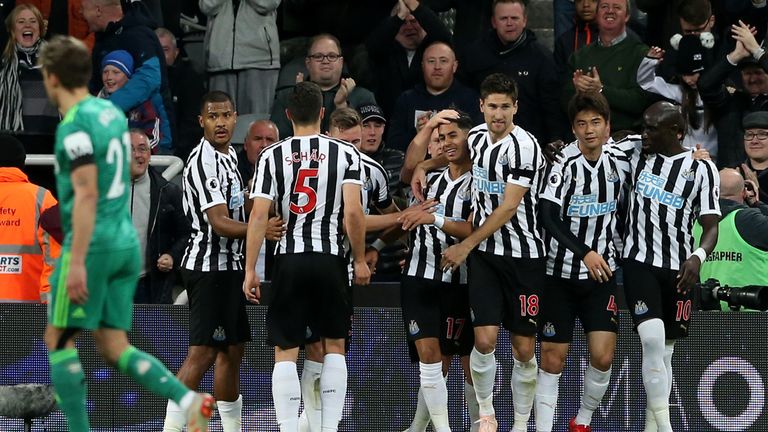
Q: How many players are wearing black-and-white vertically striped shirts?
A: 7